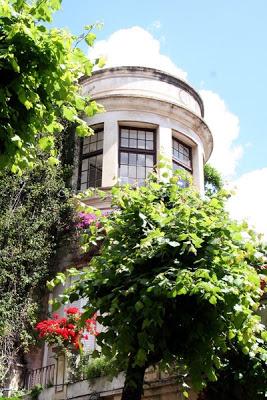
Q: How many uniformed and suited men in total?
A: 0